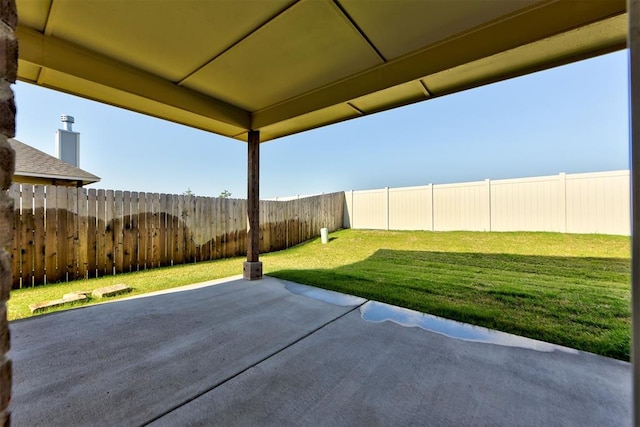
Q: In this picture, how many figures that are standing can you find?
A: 0